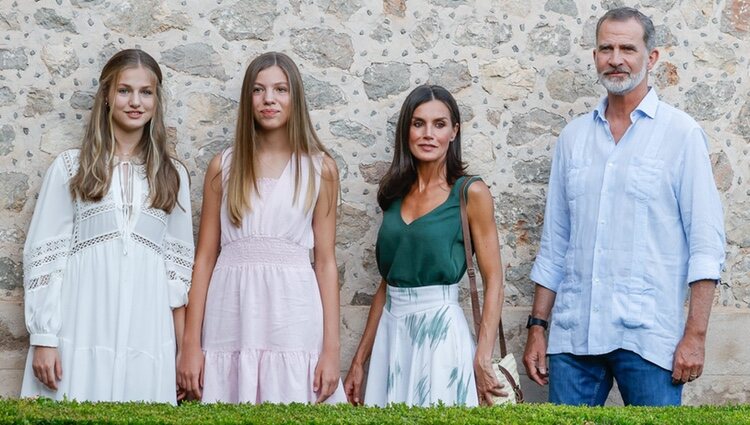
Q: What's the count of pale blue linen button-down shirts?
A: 1